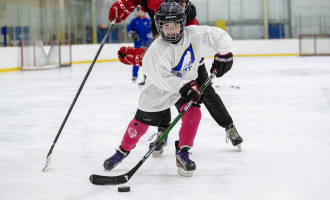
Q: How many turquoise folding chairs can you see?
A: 0